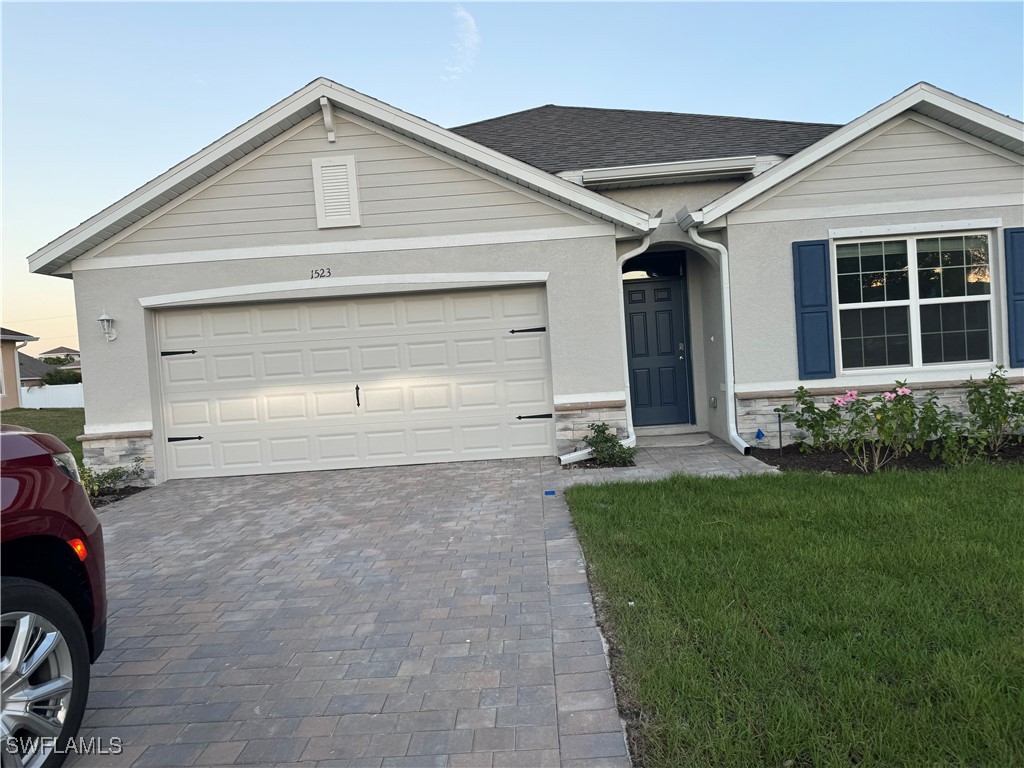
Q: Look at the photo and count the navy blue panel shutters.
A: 2